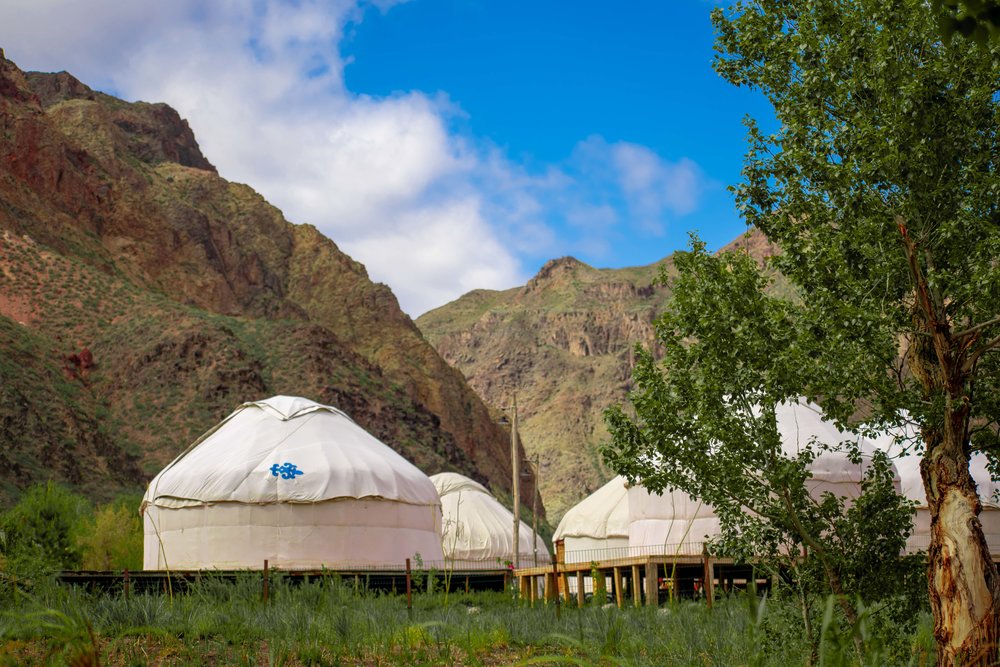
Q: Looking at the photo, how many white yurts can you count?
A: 5